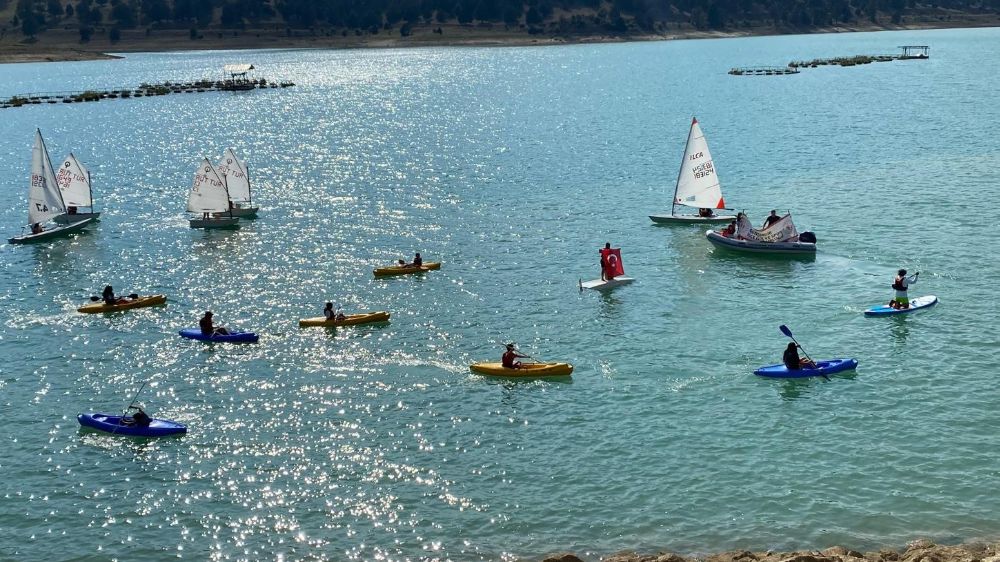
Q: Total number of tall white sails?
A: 5